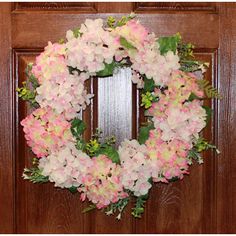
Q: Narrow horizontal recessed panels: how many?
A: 2